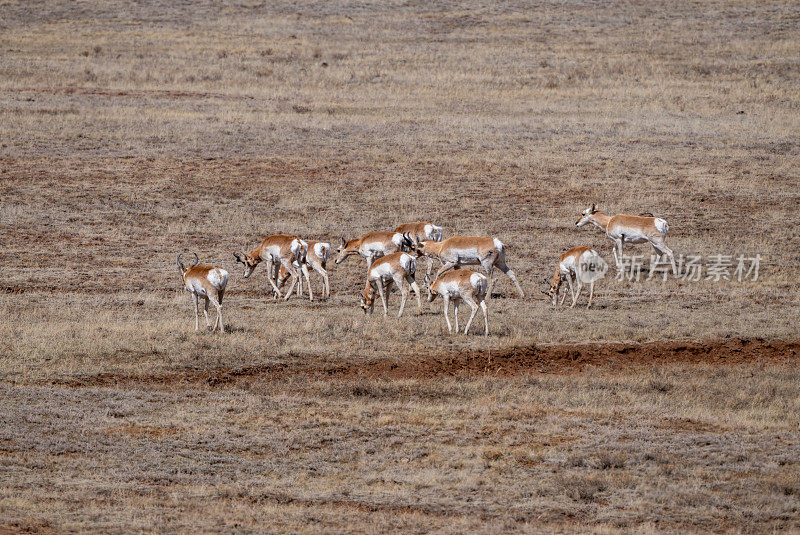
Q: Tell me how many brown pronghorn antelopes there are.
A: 10